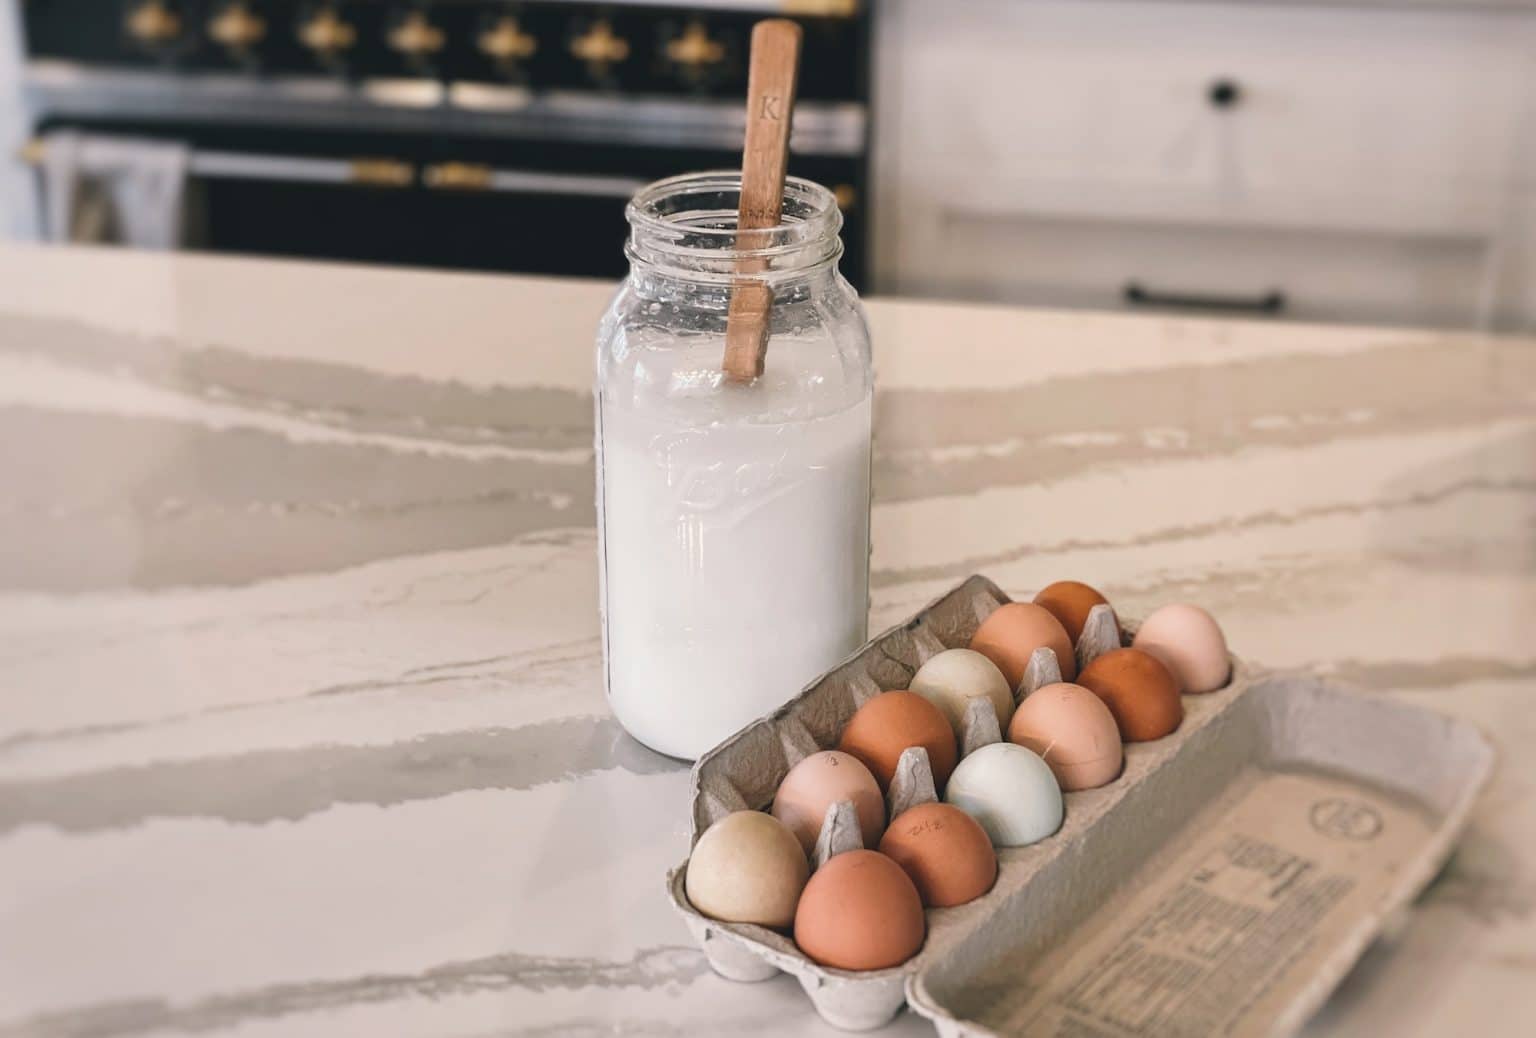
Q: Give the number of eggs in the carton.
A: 12